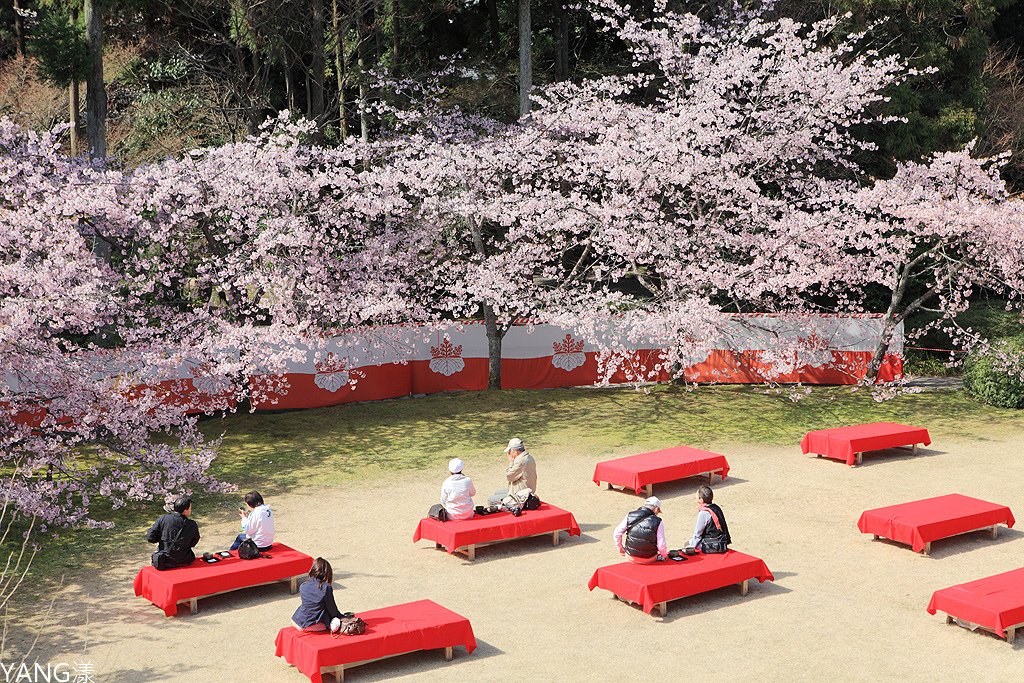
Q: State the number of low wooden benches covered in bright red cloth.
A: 8